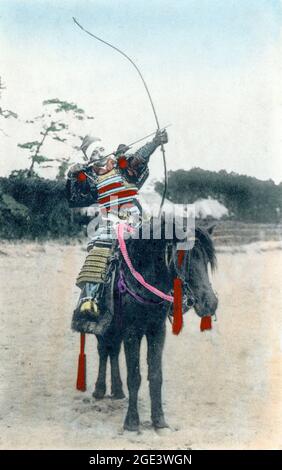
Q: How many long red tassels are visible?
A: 3